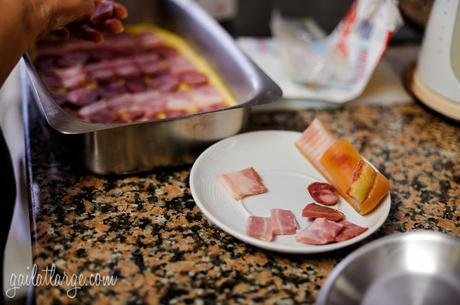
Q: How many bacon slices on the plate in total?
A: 5